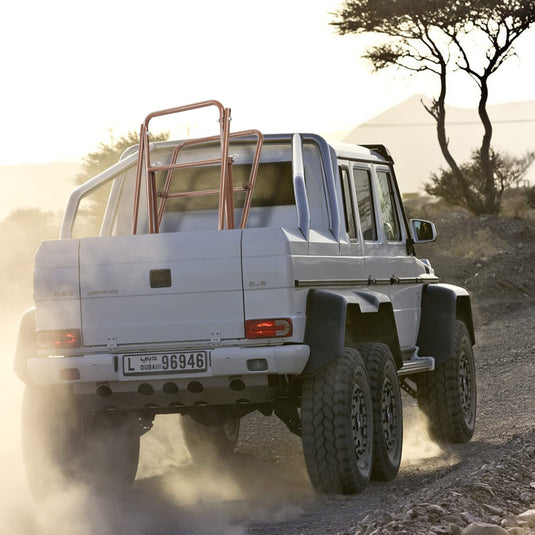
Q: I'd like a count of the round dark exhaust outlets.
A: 5